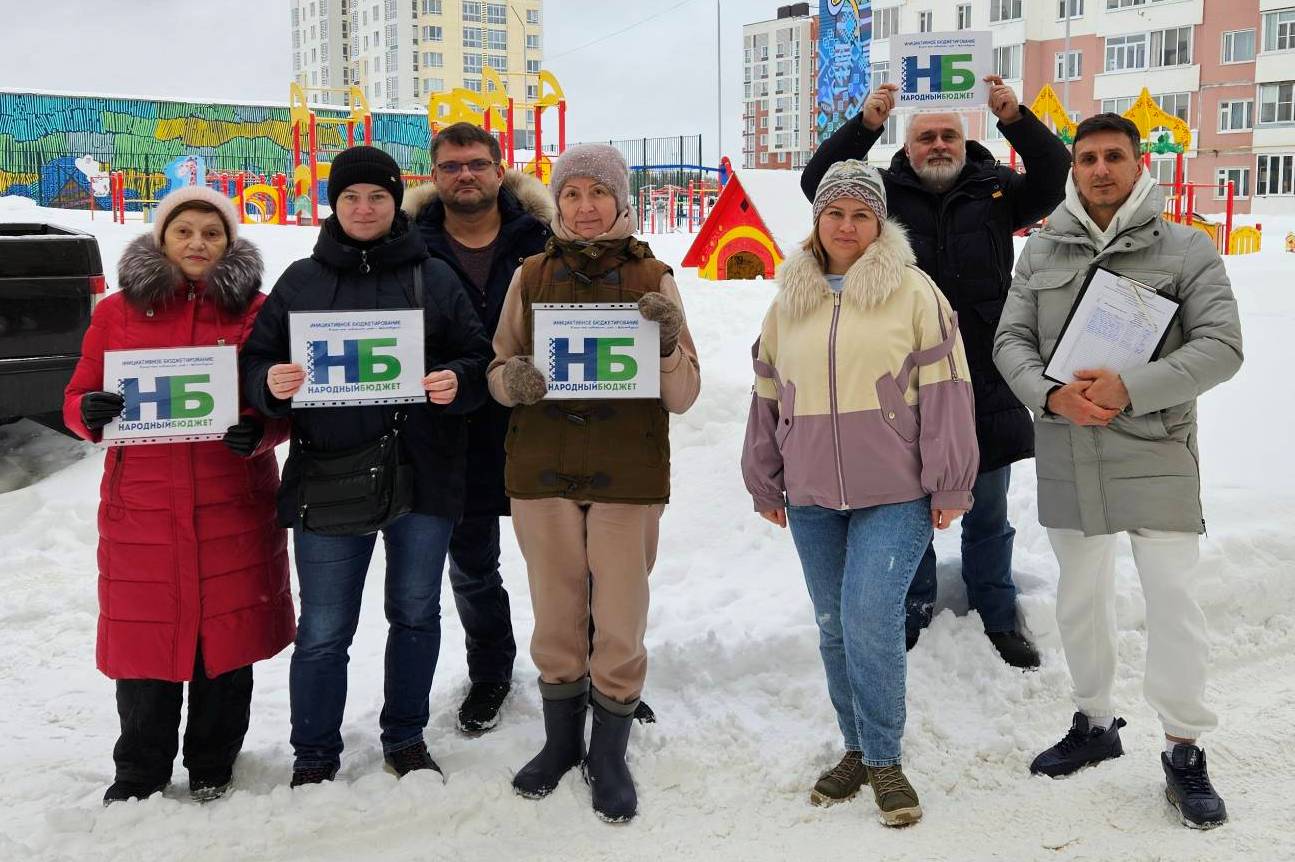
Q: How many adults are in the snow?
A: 7